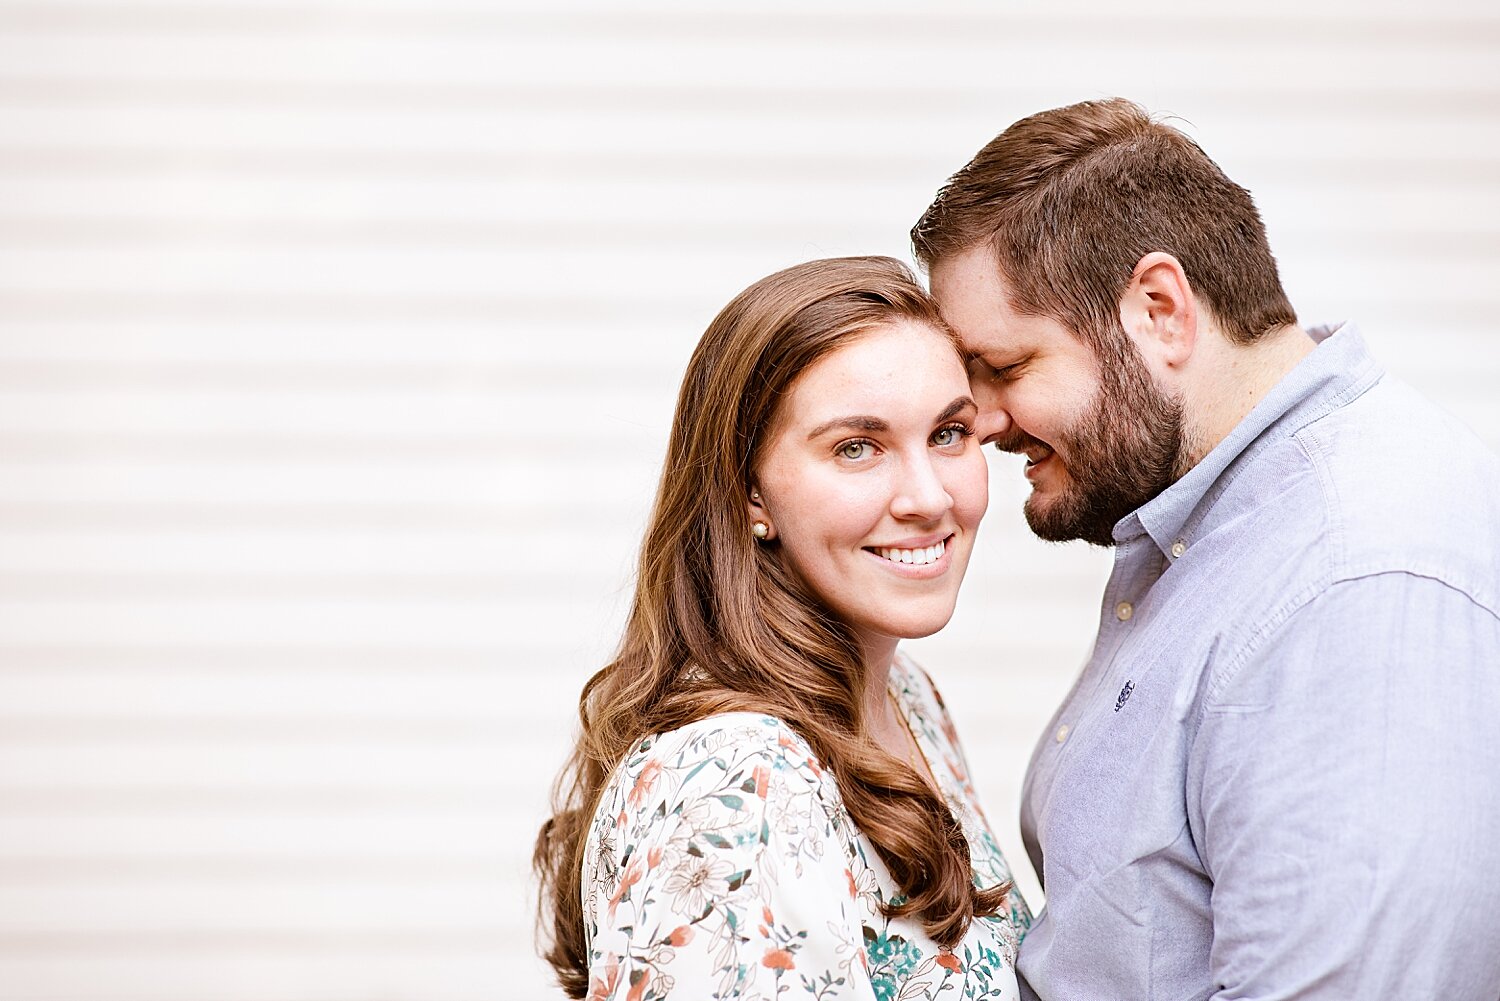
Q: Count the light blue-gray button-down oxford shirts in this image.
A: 1